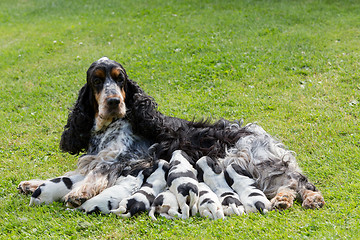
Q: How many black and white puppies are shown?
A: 8